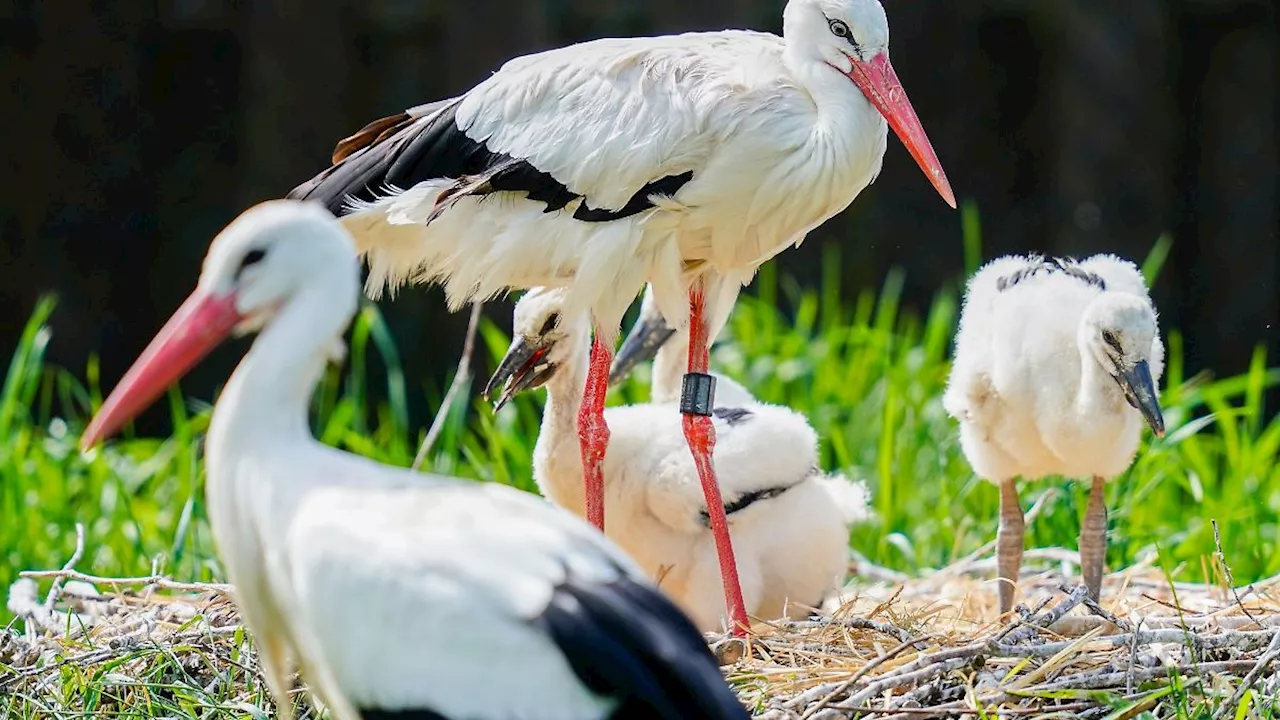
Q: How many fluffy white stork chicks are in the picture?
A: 3